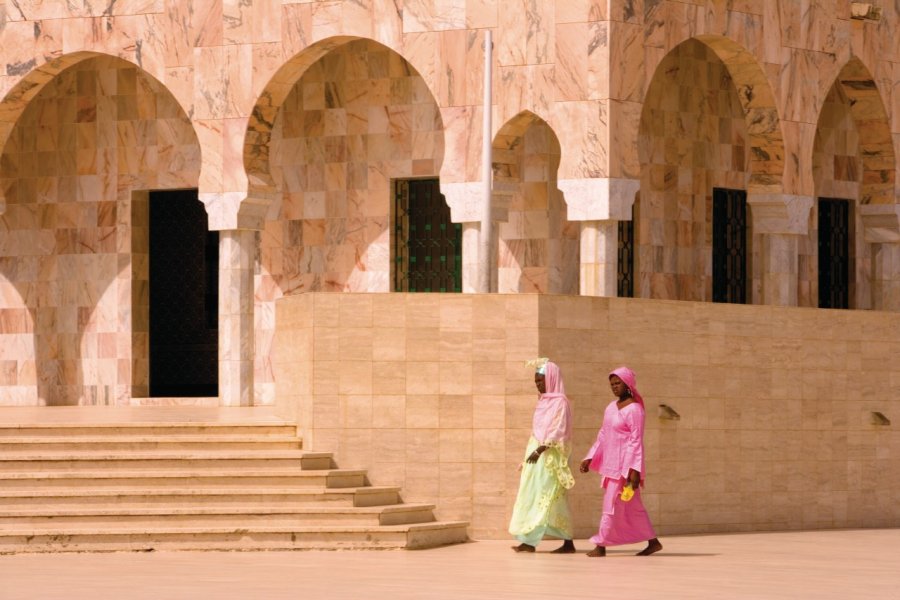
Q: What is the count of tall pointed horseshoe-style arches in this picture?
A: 5